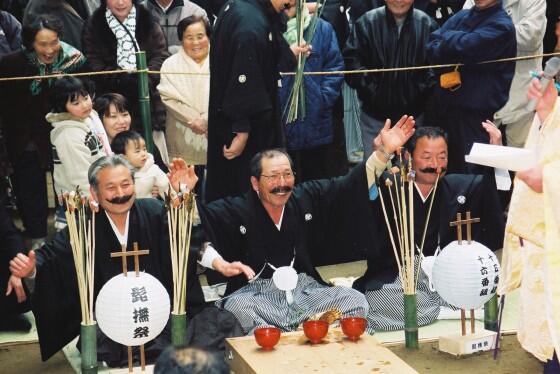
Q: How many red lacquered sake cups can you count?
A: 3